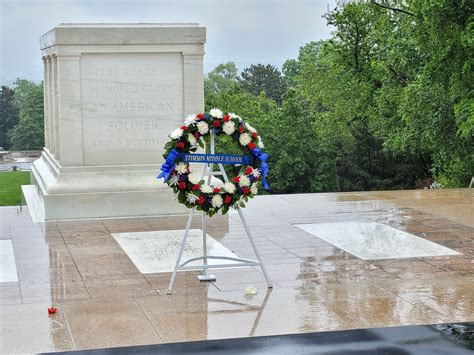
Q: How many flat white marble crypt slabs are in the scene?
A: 3